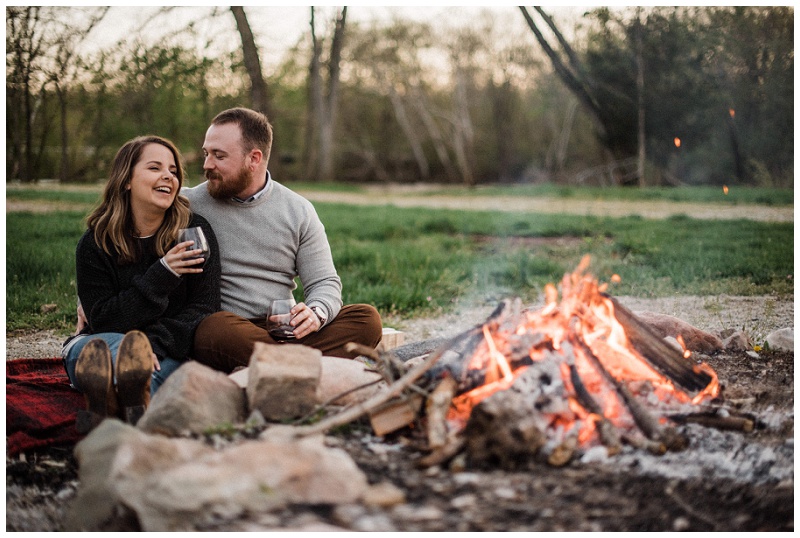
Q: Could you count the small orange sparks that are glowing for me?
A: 3